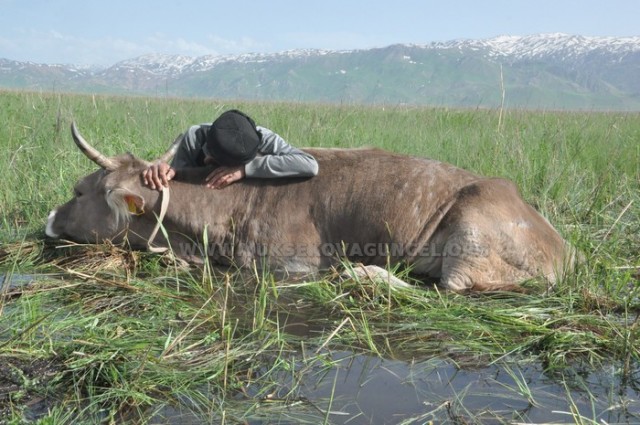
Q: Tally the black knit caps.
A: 1